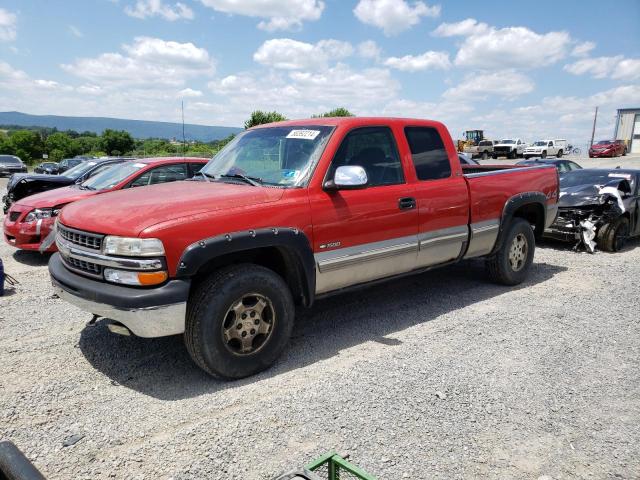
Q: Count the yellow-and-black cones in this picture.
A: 0